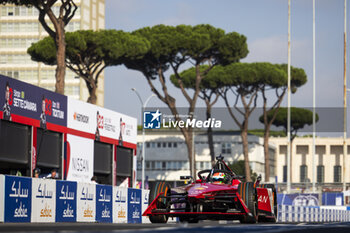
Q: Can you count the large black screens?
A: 4